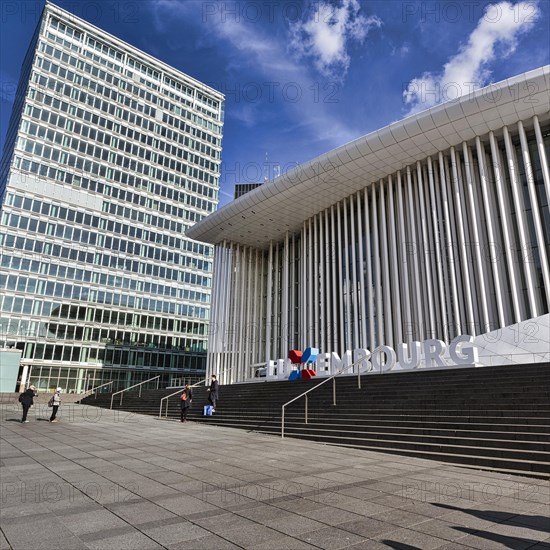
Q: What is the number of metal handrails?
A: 4